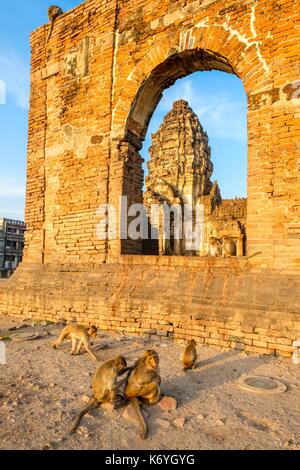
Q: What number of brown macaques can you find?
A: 7